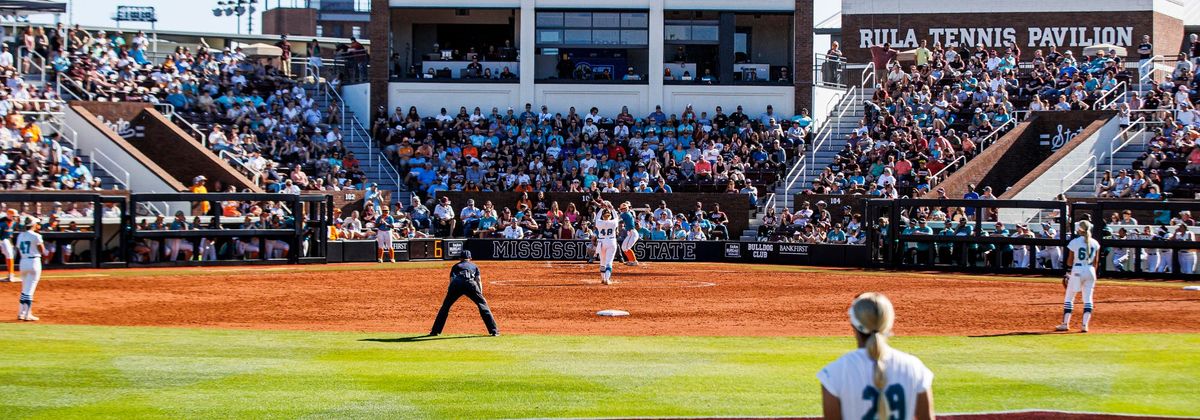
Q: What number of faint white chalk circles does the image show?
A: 1